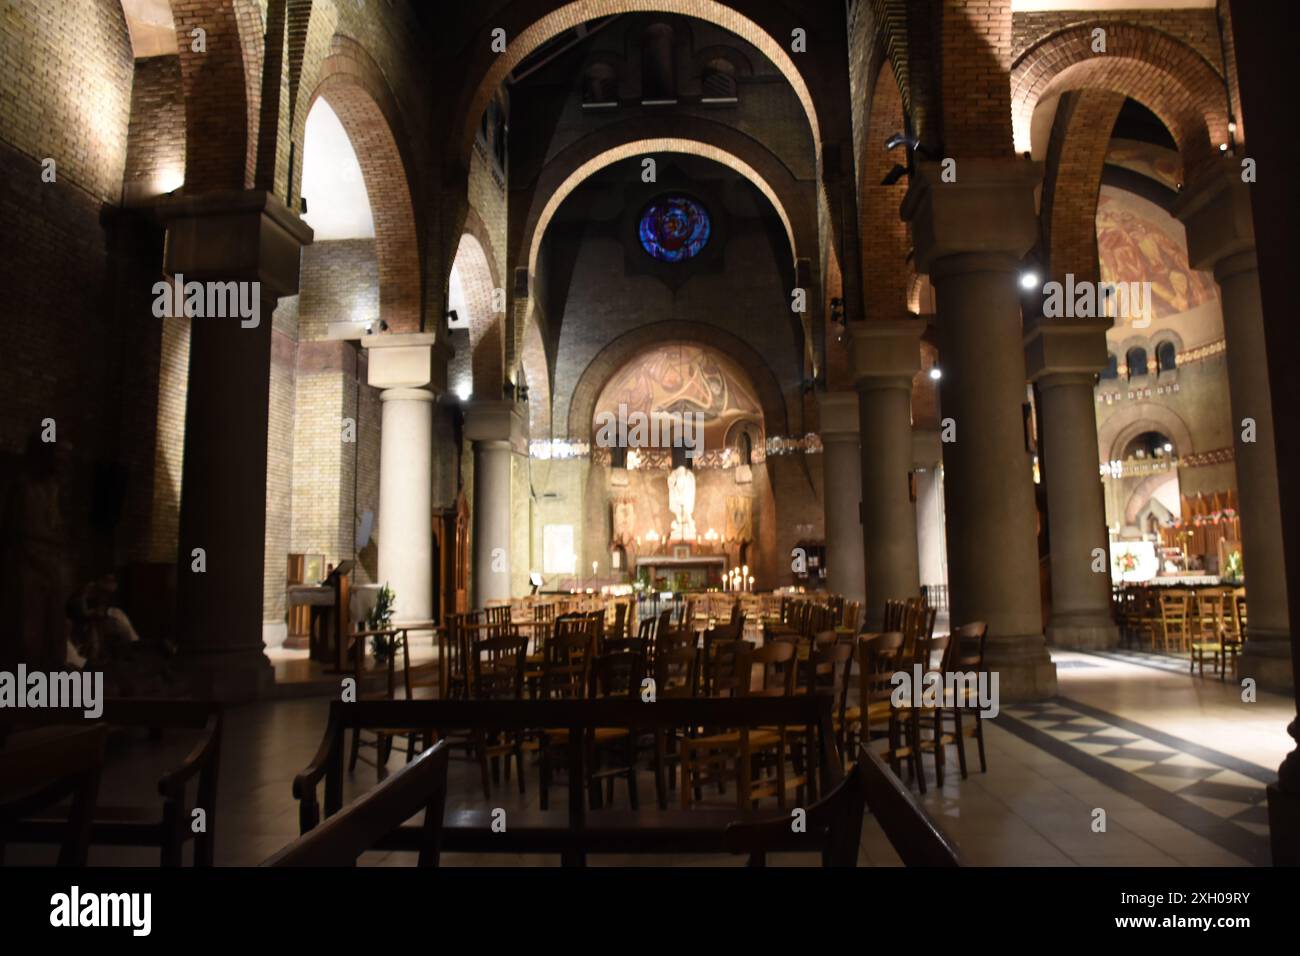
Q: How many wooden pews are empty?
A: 5